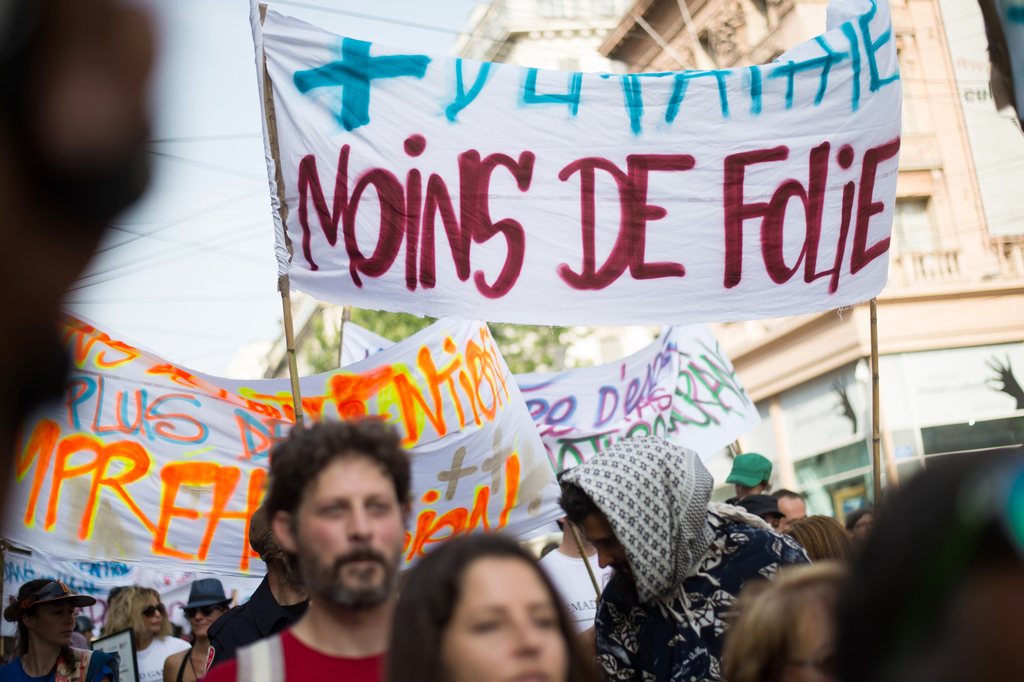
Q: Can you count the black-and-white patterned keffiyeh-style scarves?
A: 1